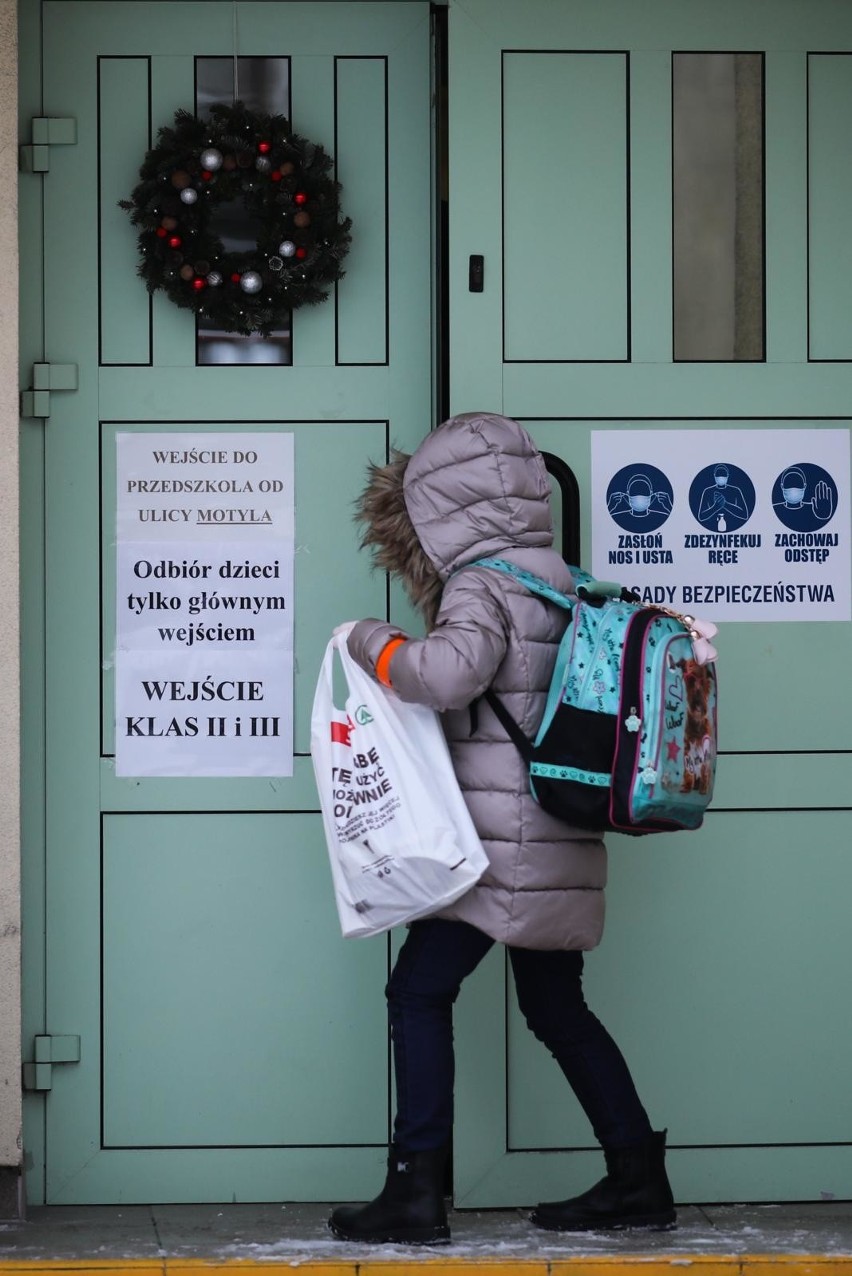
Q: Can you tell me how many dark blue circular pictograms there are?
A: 3